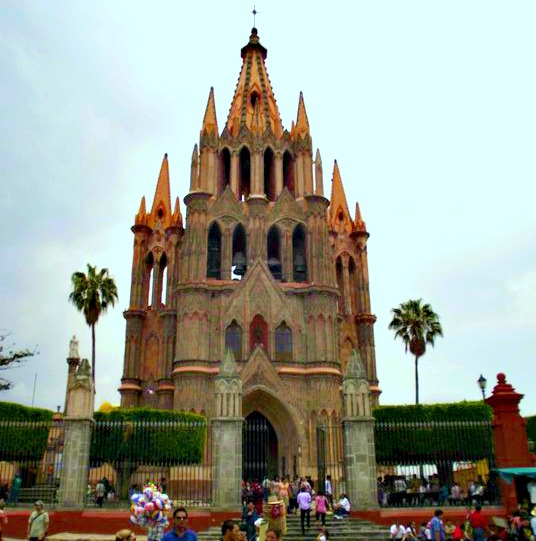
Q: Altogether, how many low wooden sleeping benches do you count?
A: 0